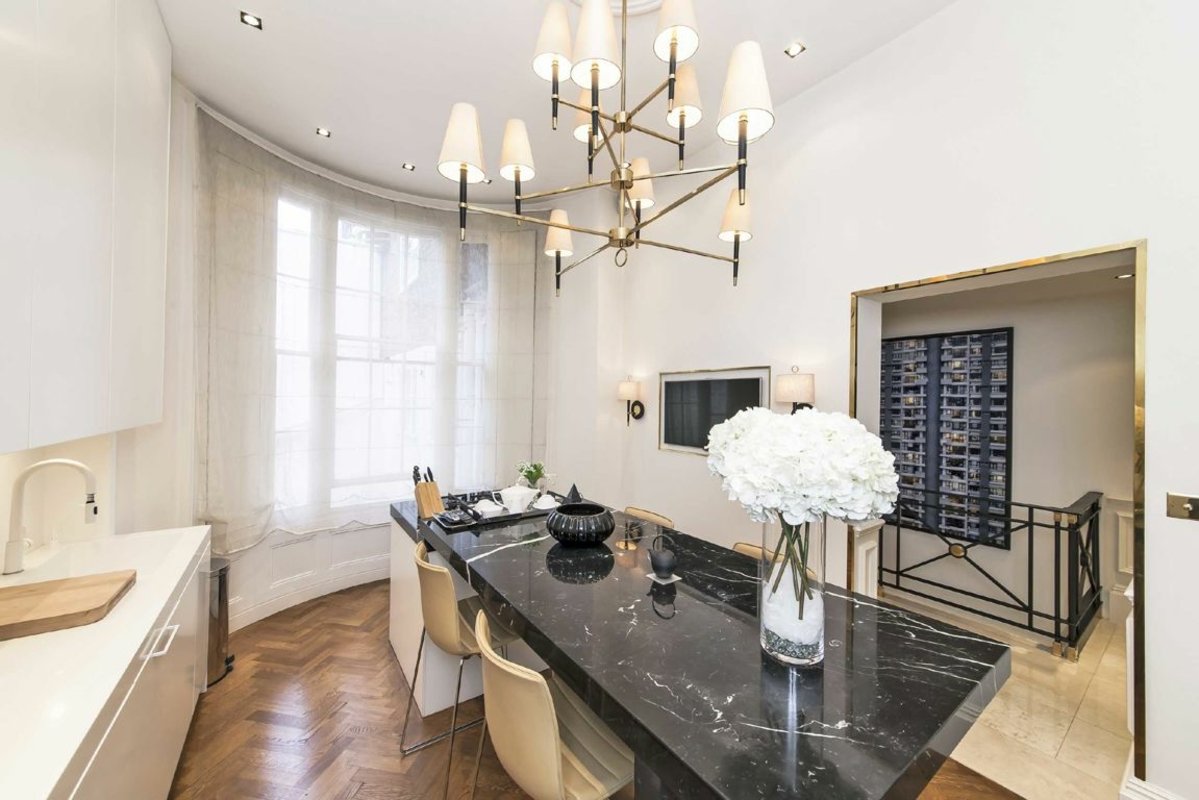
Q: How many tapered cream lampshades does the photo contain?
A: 11